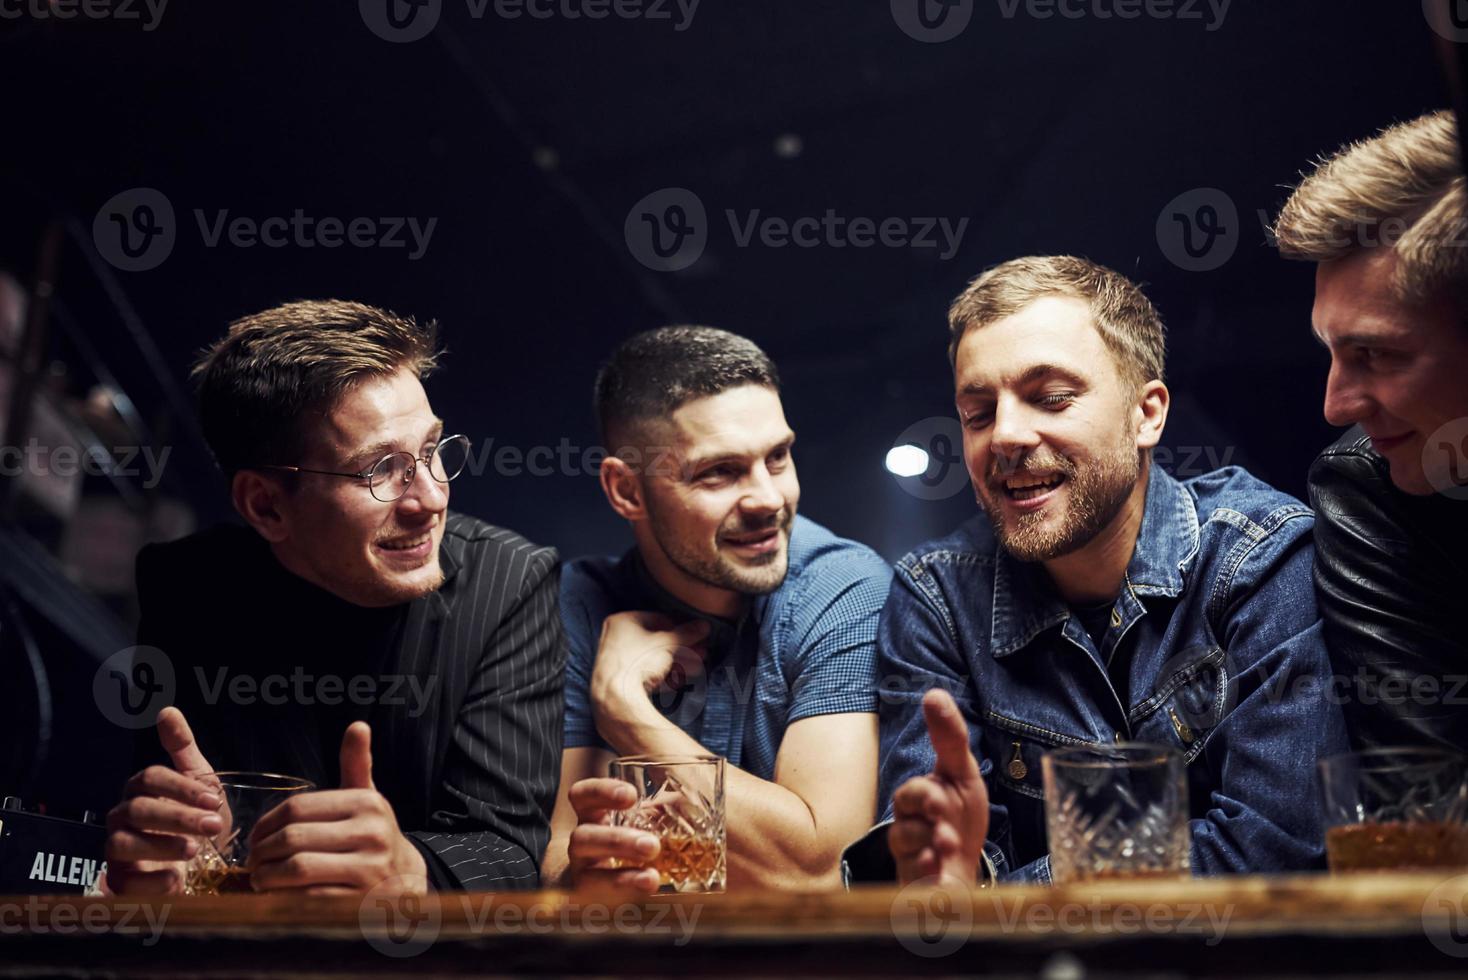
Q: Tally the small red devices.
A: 0